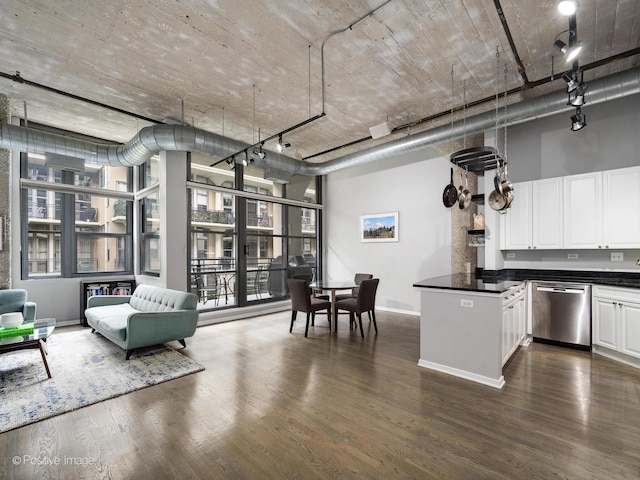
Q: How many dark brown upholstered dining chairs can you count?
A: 4